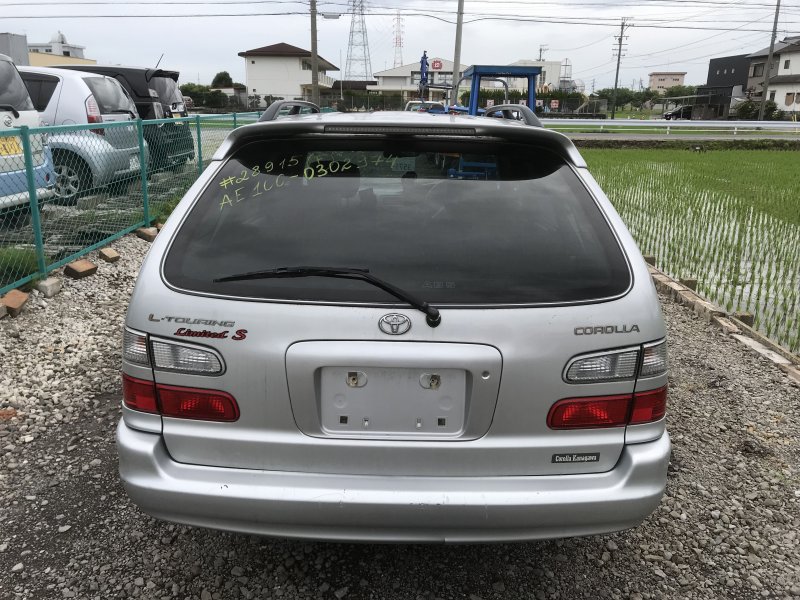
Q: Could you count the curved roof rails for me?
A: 2